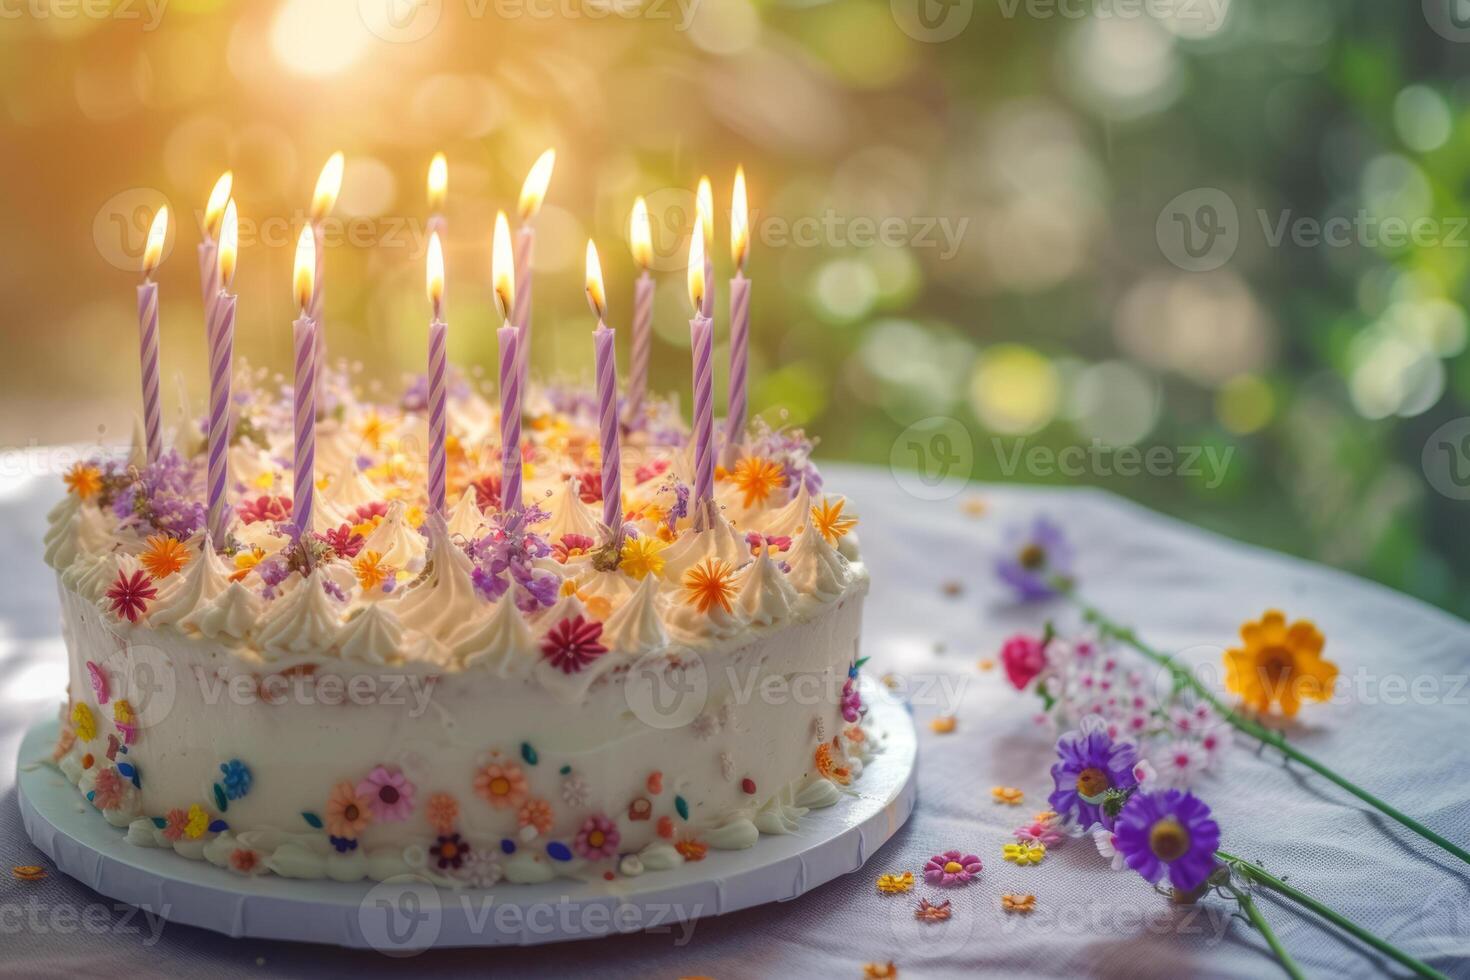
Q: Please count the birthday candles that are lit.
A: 14